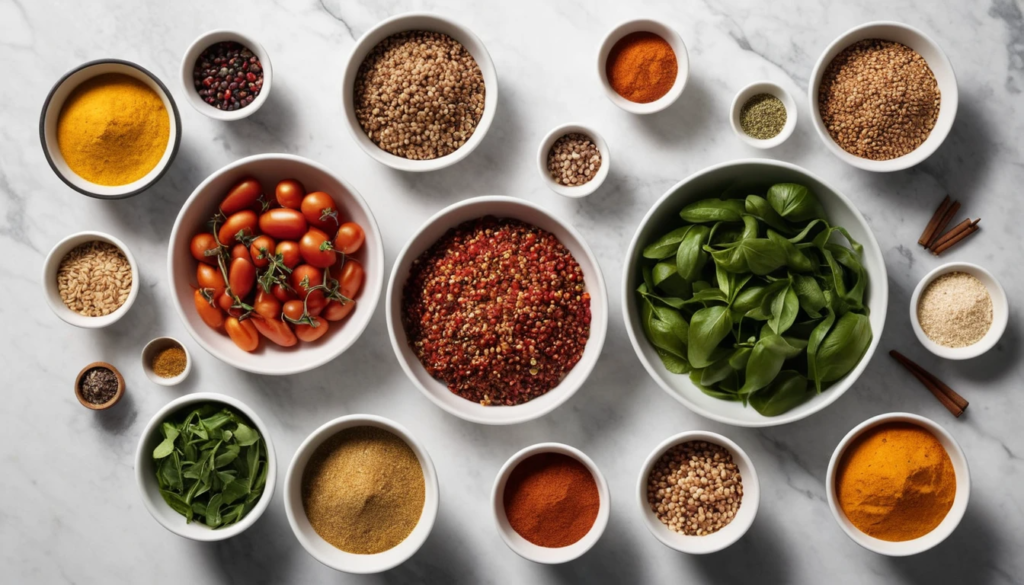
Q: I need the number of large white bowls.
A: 3